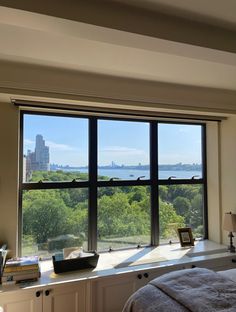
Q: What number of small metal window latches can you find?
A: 6